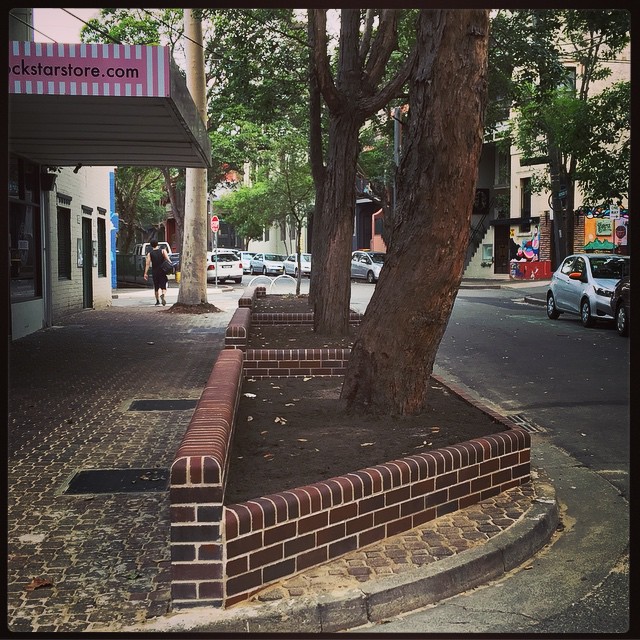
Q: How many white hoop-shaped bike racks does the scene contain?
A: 2